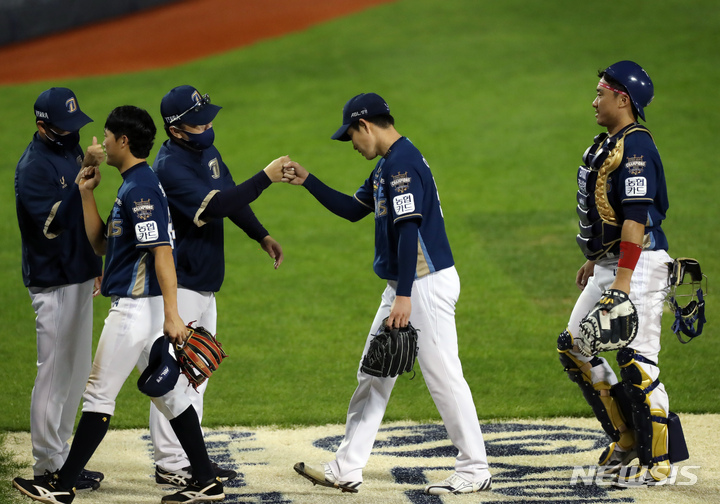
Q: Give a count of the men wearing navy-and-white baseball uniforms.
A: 5